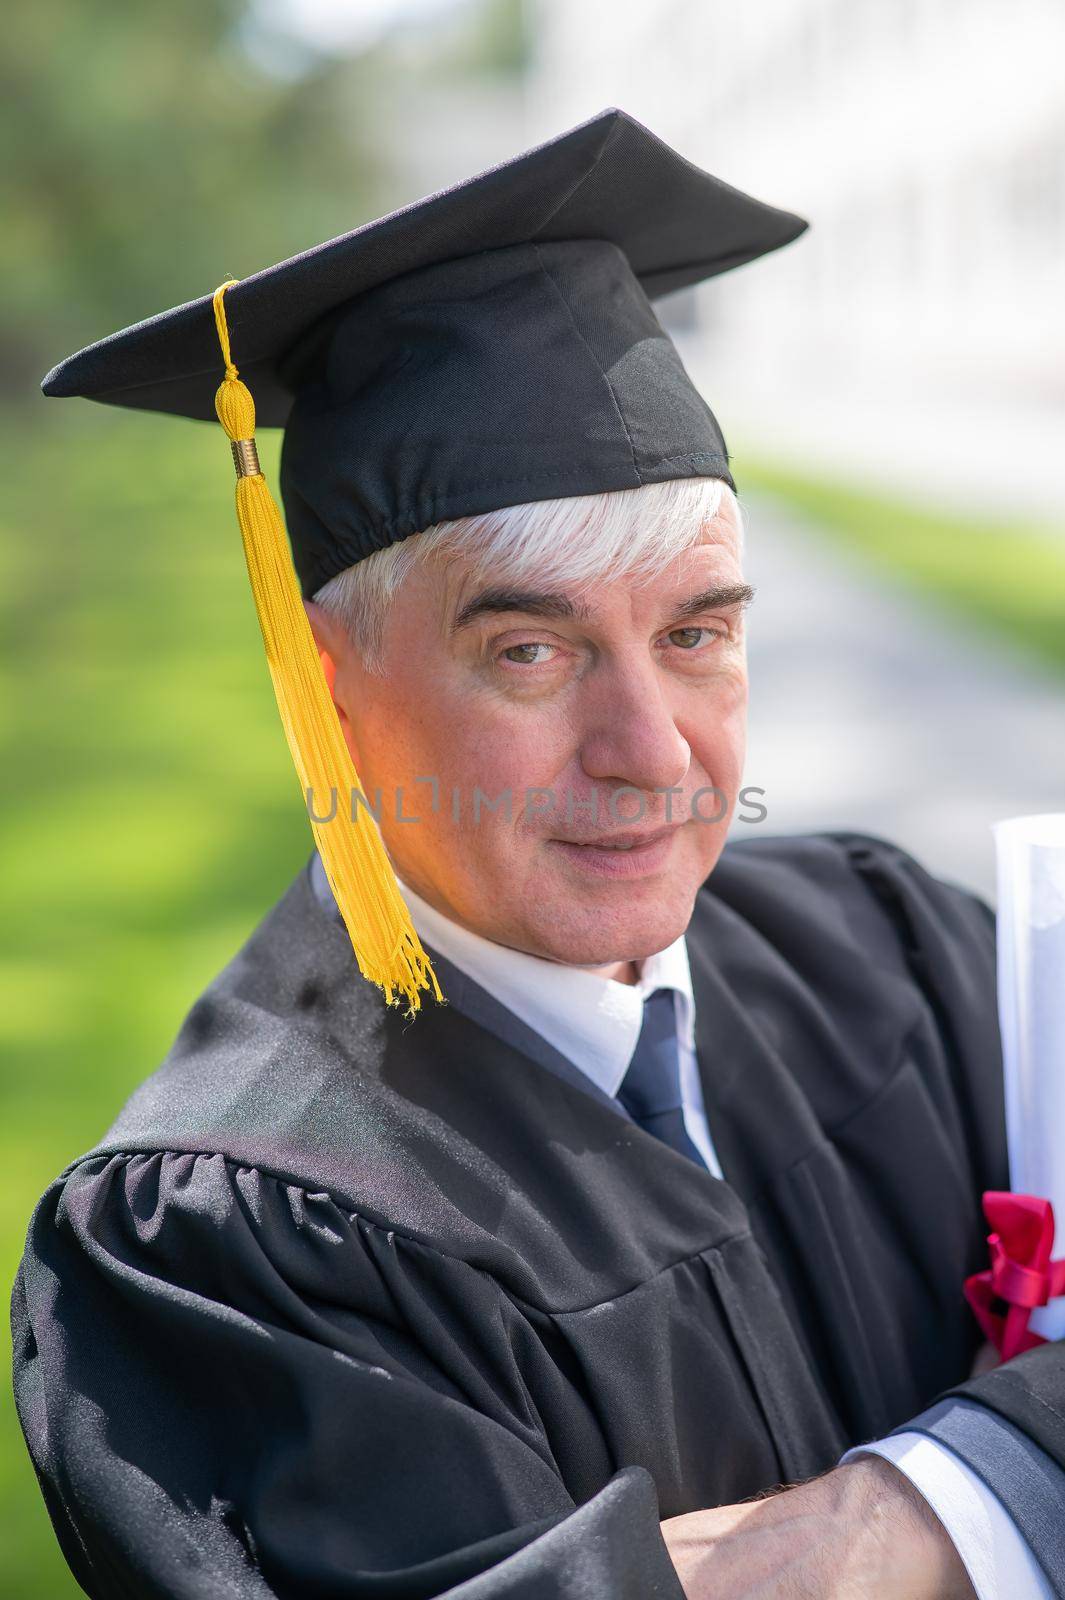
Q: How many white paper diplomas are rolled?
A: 1